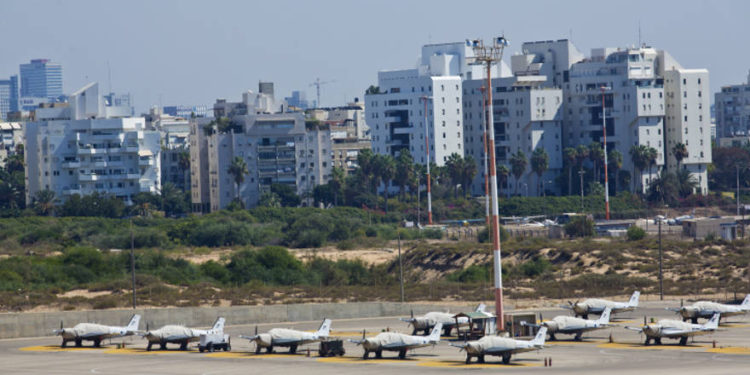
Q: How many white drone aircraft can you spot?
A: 10